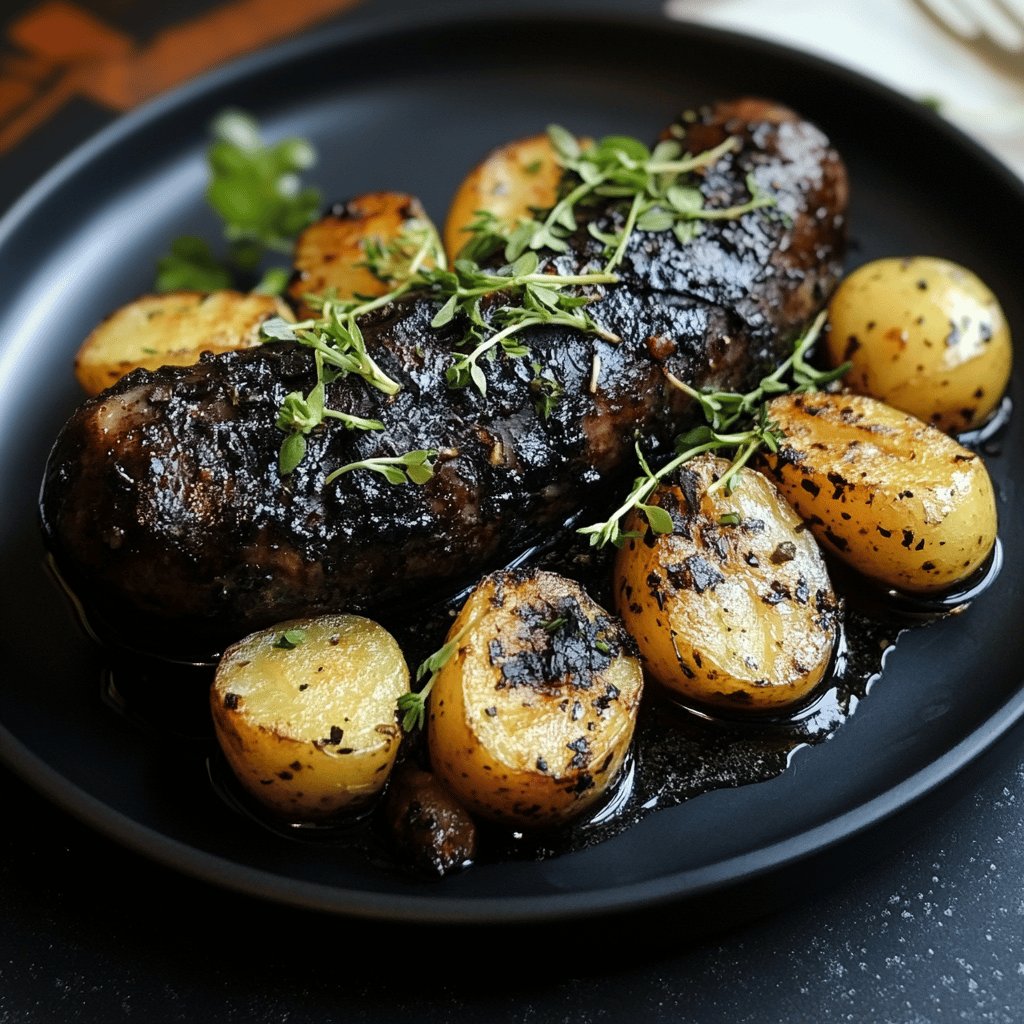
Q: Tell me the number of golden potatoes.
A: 8